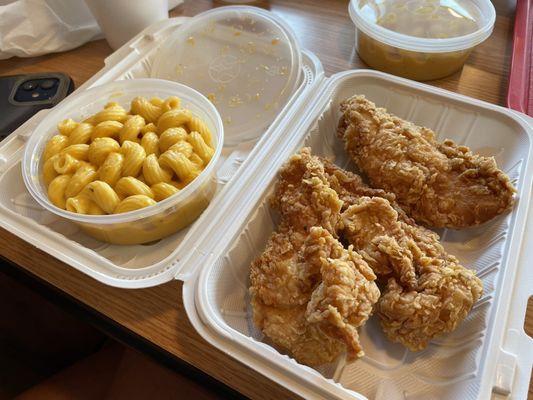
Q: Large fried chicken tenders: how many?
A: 3